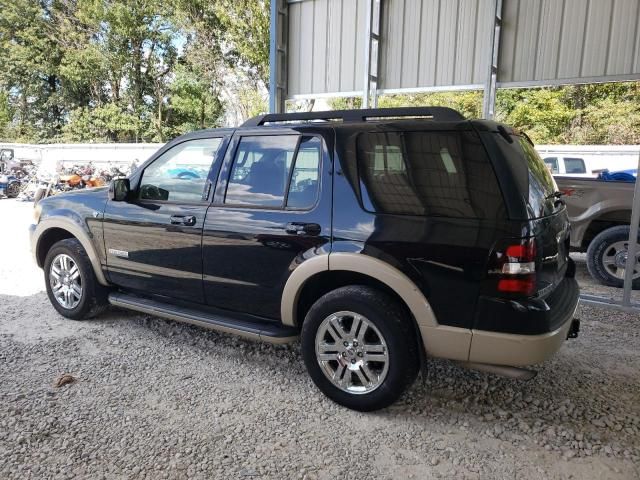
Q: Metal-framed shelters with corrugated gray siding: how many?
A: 1